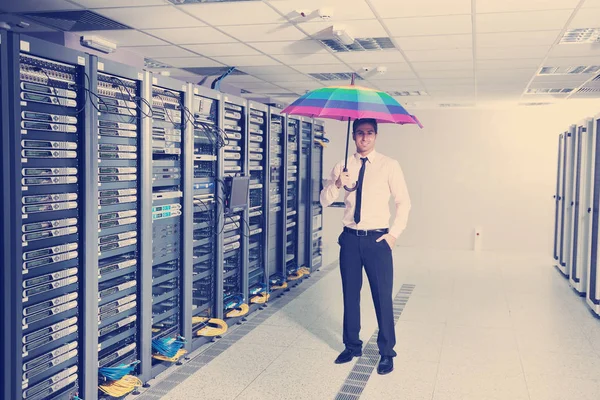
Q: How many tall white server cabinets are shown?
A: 4